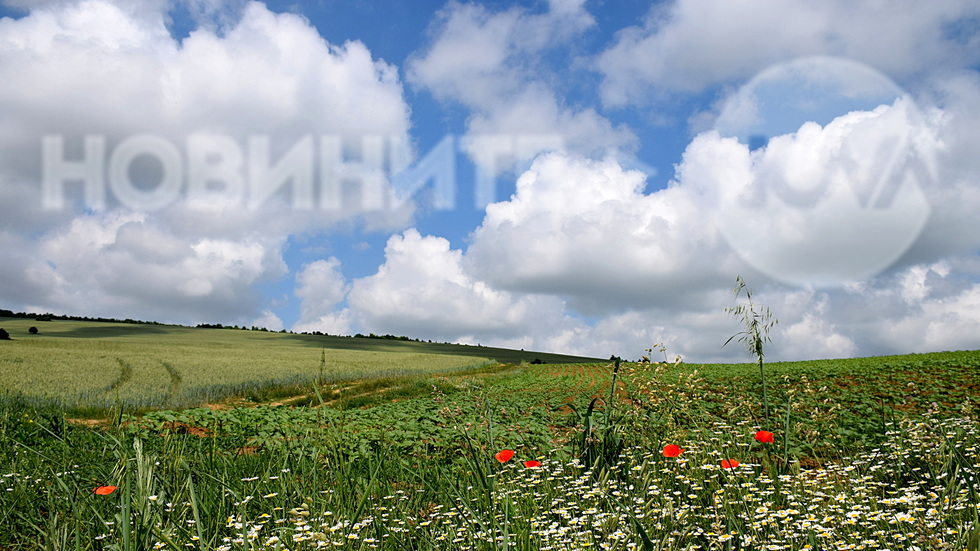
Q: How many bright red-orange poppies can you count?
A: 6